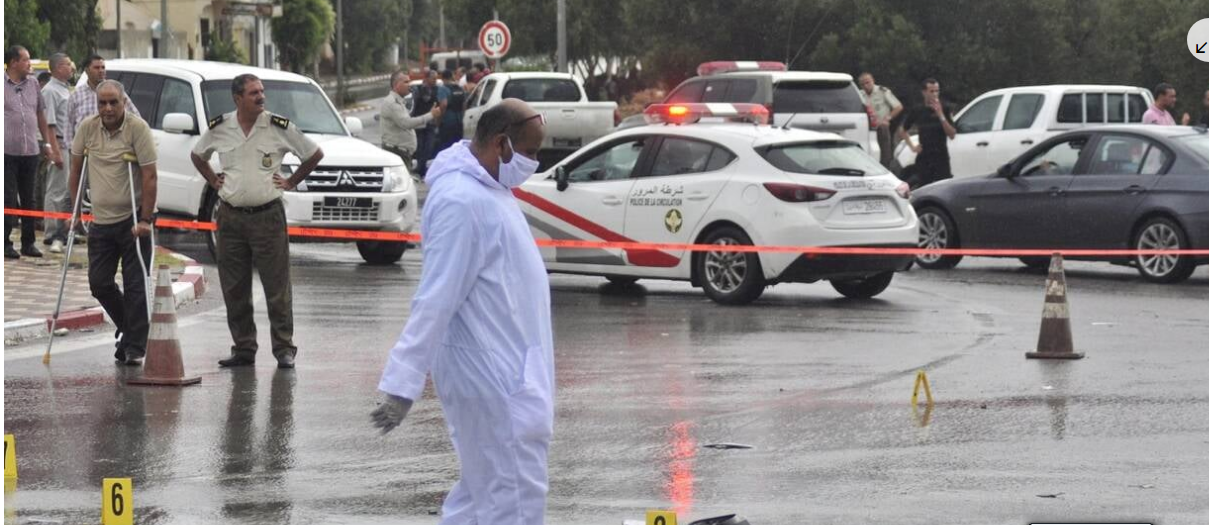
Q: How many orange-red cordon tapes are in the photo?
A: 1